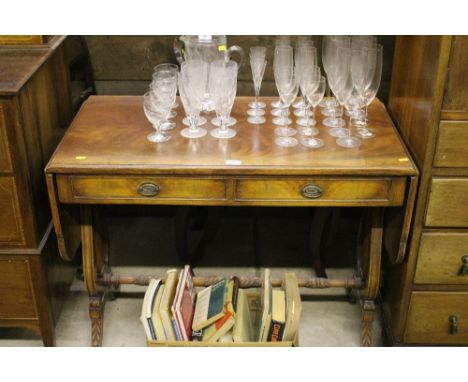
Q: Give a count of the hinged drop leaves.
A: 2